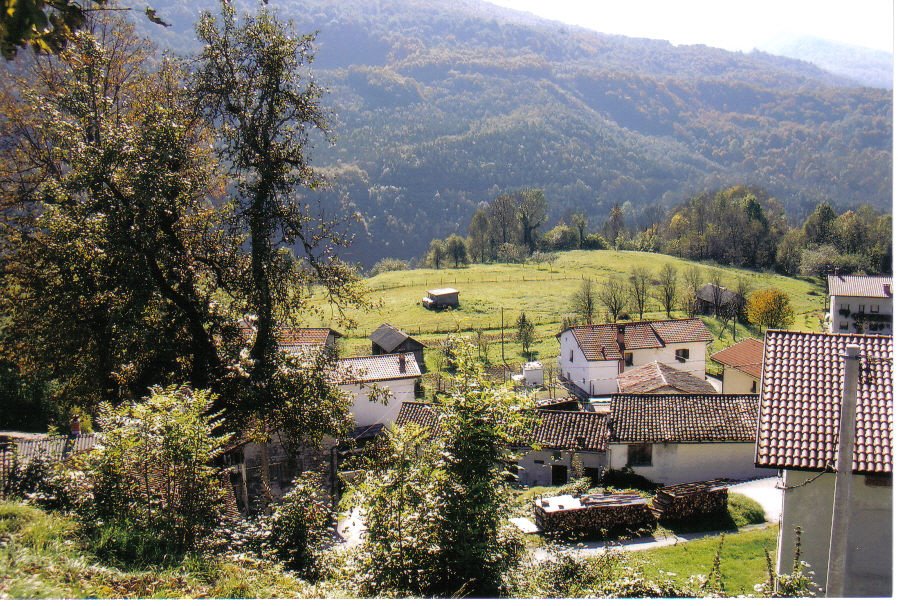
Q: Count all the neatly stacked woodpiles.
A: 2